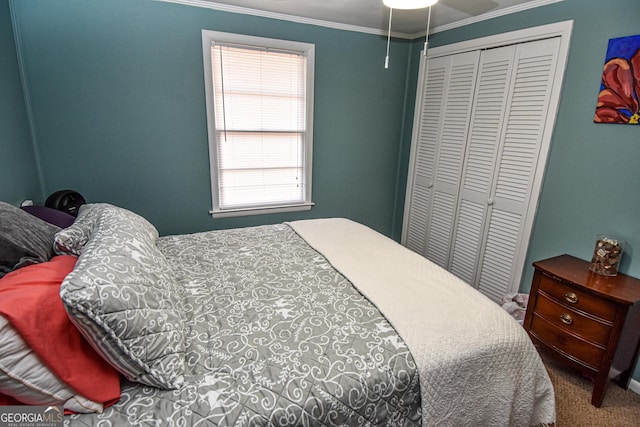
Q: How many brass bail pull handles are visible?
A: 2